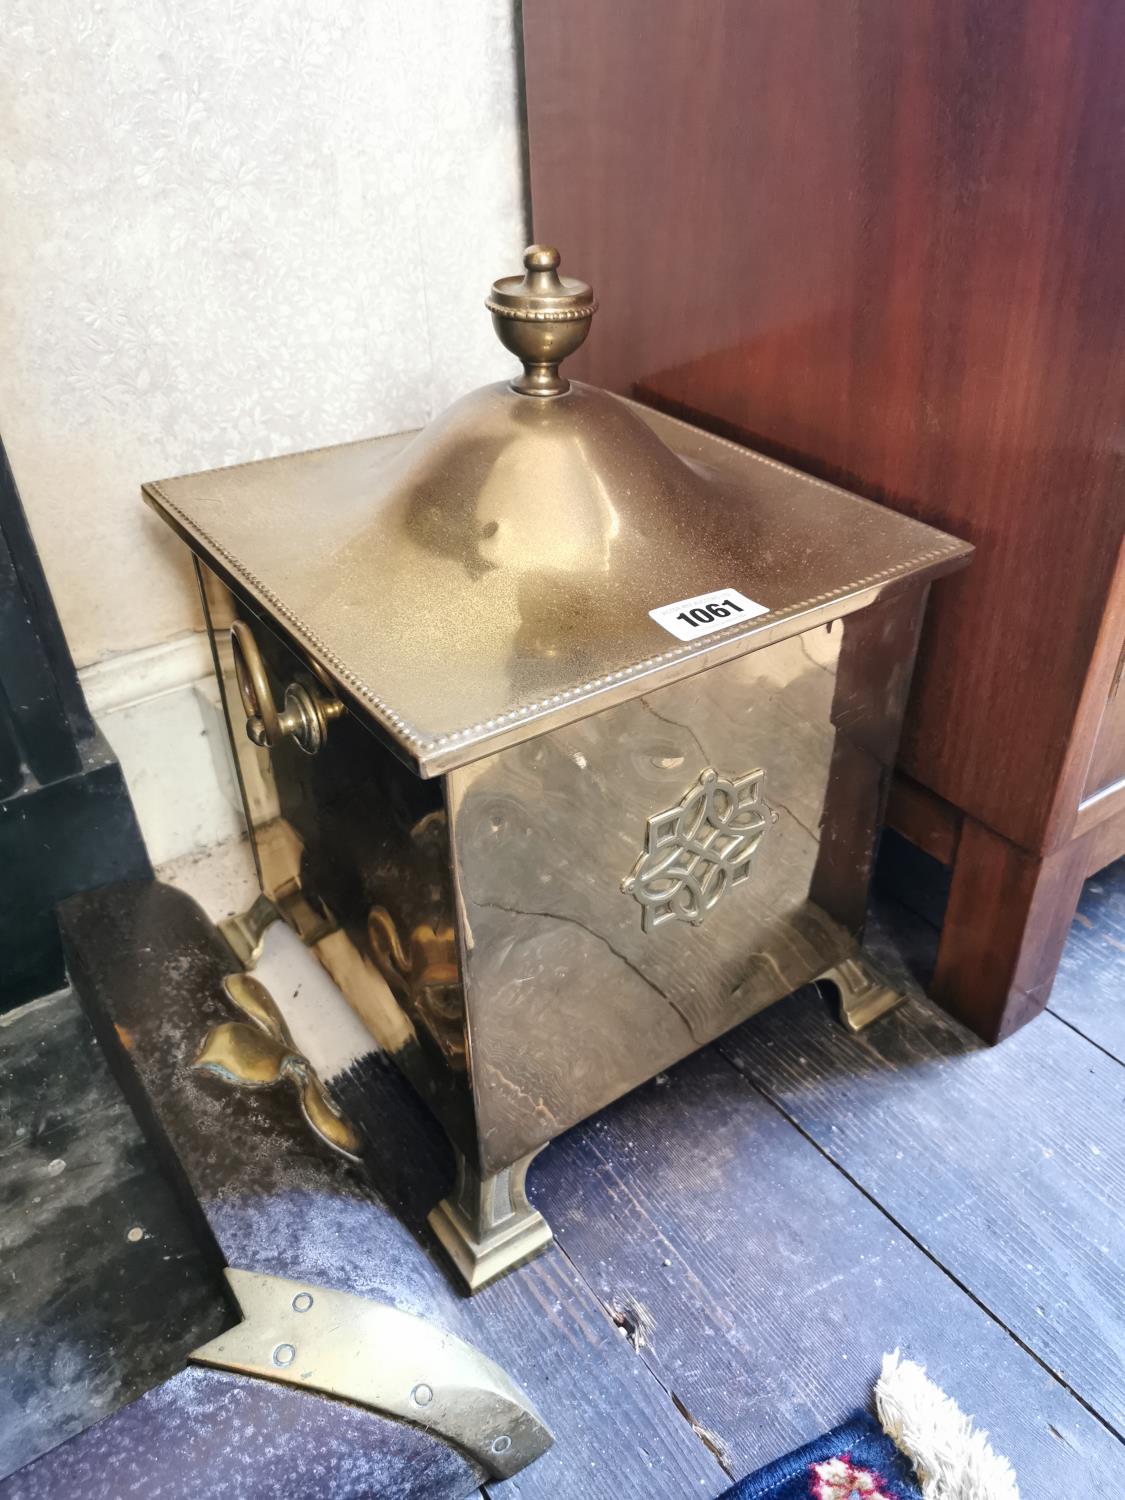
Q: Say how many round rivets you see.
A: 4